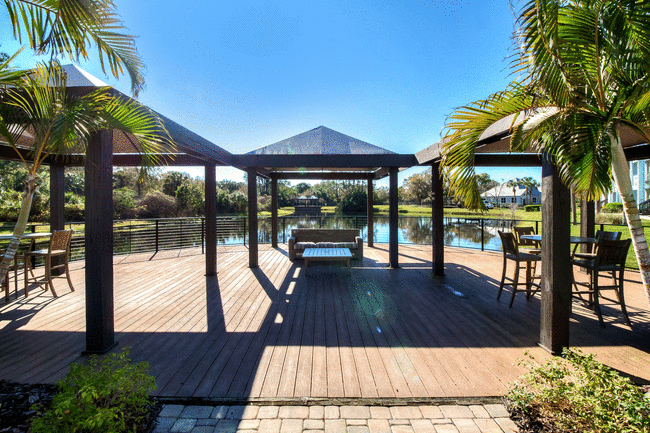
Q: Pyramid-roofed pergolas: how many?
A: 3